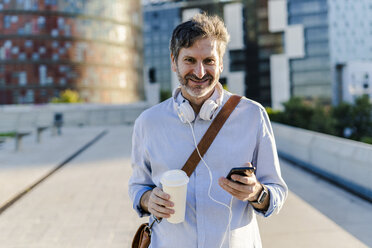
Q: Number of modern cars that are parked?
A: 0